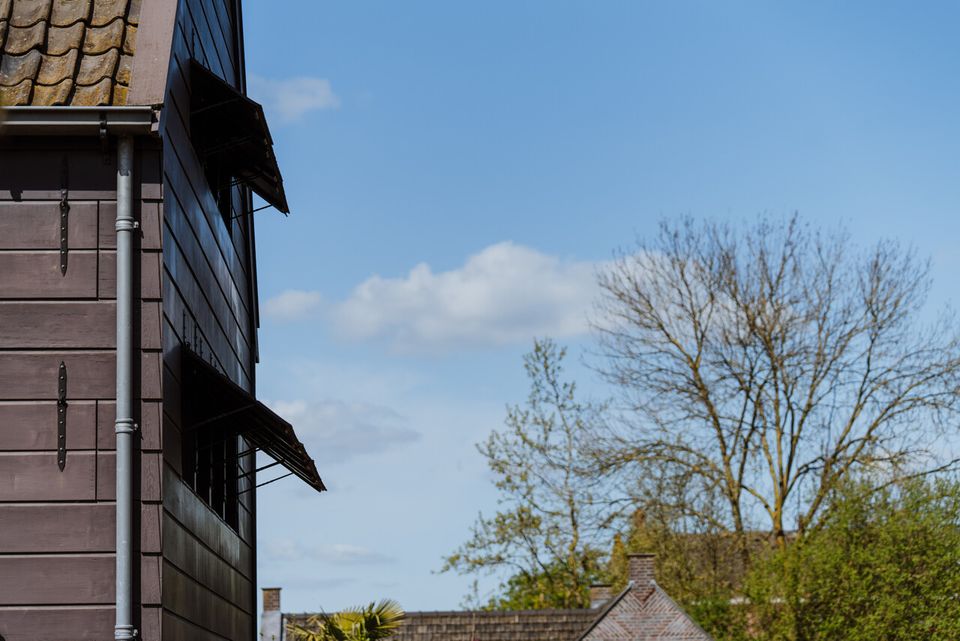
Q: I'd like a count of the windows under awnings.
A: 2